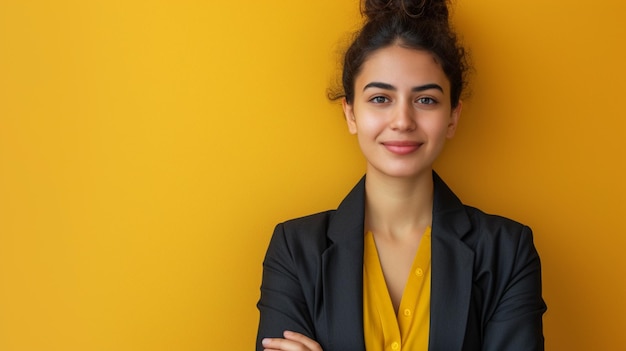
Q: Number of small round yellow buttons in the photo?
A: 3